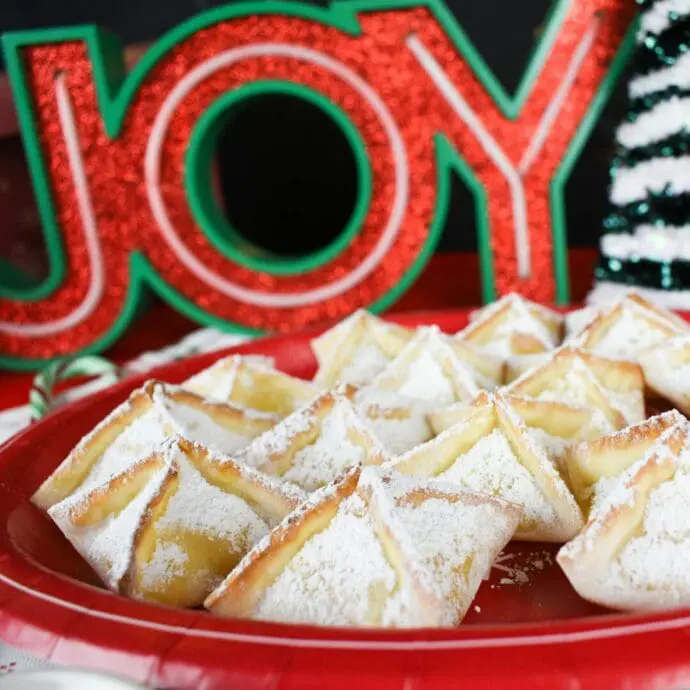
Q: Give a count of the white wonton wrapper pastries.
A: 13